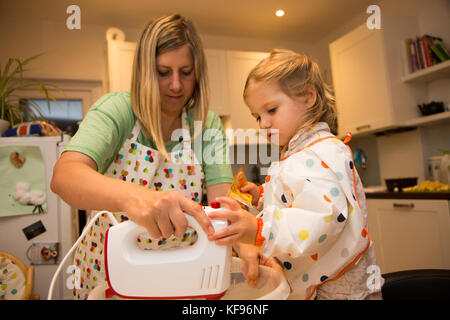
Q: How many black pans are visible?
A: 1